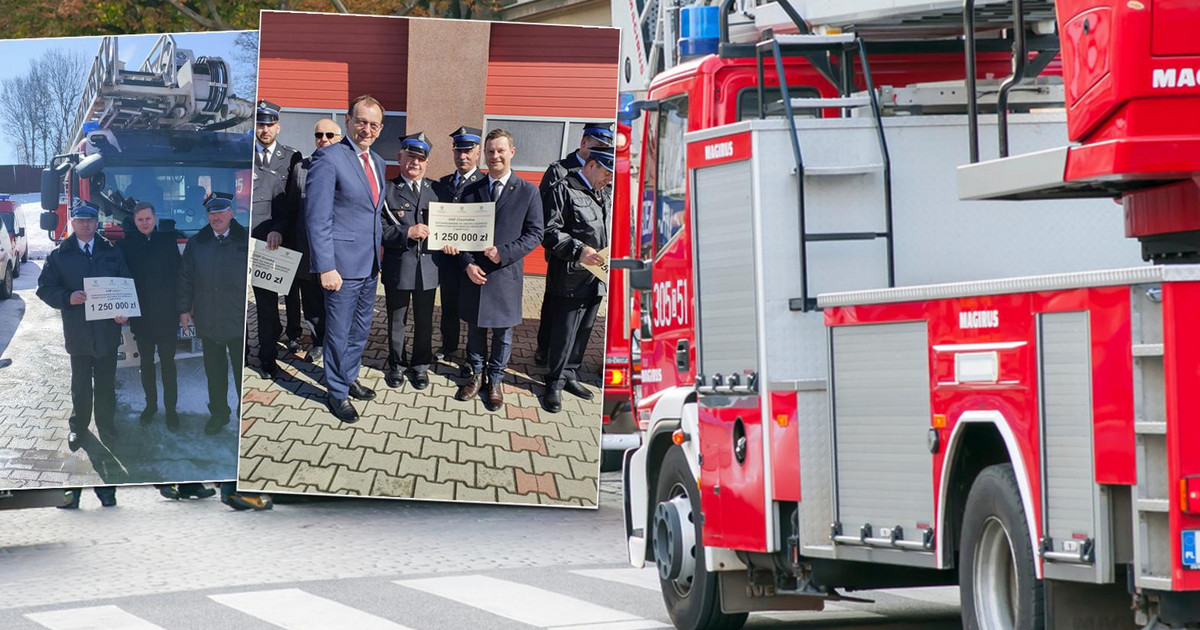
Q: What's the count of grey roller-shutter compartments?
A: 3